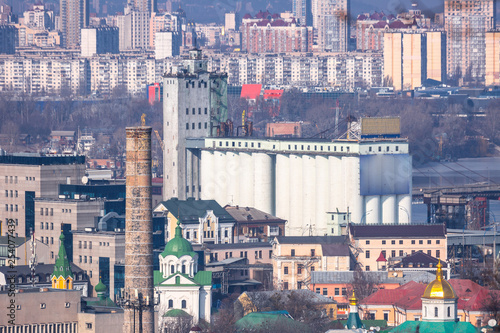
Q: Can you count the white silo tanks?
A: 14